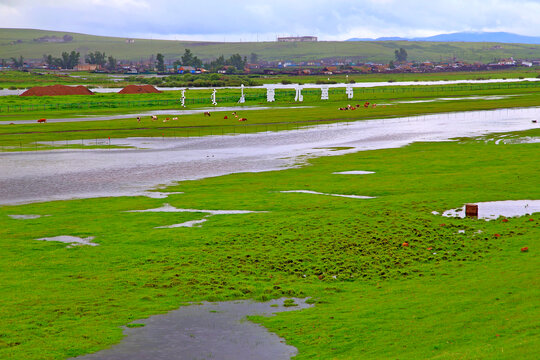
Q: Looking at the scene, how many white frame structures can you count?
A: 7